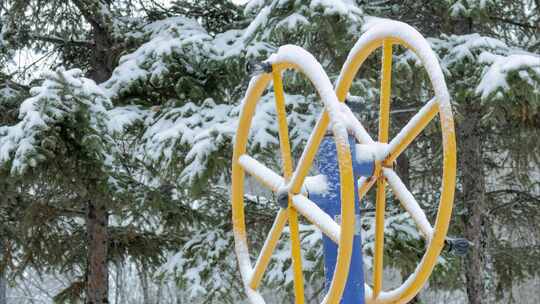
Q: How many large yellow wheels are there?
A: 2